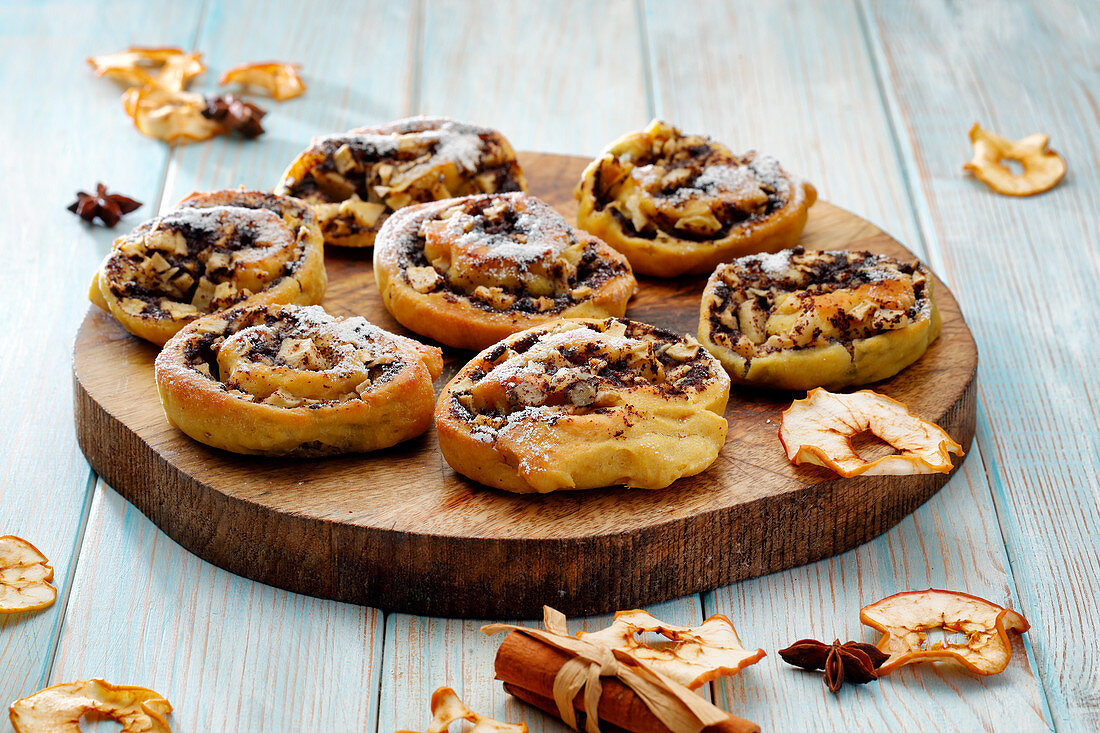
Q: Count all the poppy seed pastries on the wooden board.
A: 7